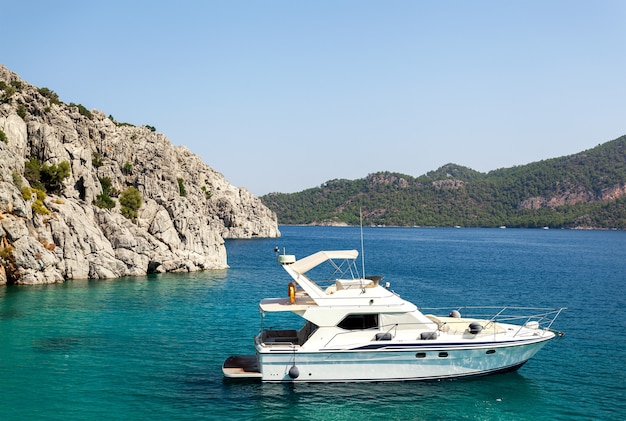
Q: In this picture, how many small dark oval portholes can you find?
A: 3